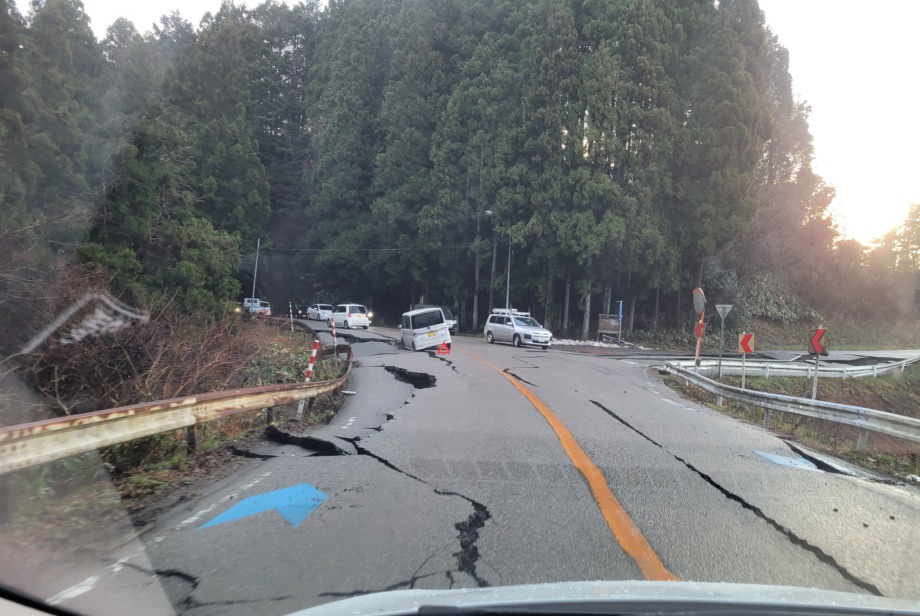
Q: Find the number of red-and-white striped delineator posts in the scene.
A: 3